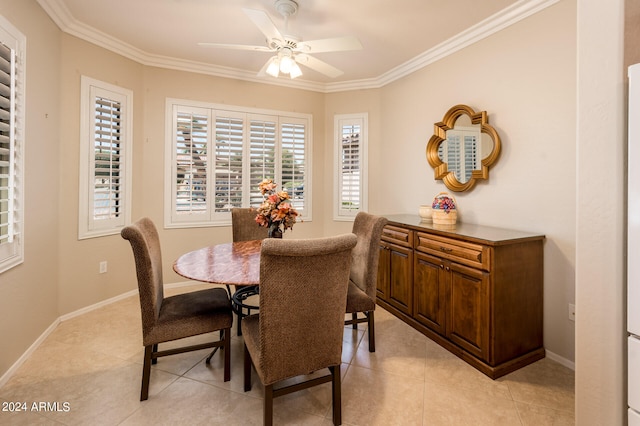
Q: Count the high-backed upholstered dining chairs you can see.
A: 4